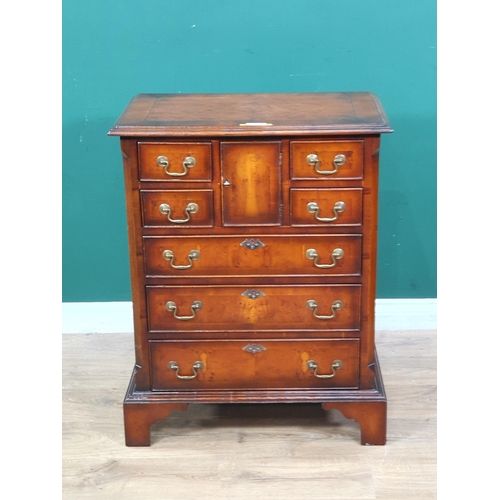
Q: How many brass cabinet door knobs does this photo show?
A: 1